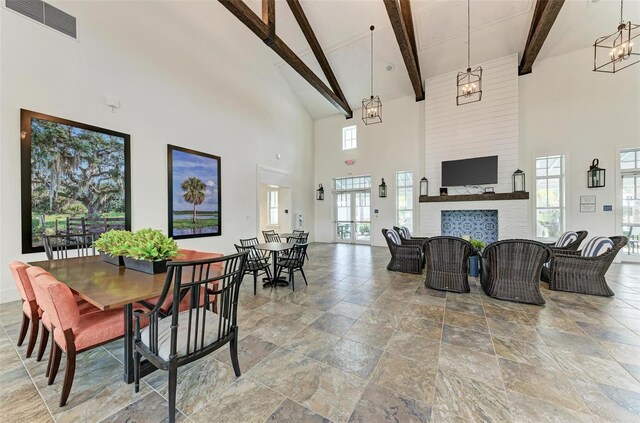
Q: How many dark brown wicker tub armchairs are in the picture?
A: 6